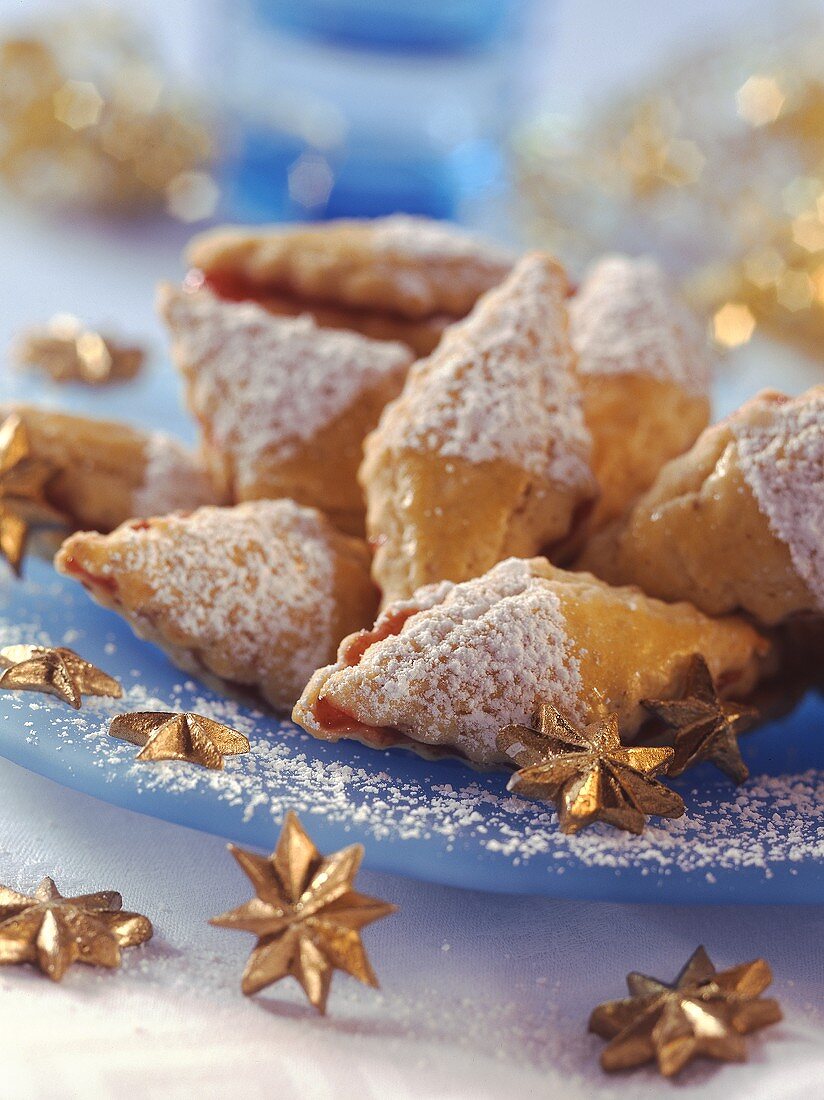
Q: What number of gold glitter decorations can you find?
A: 9